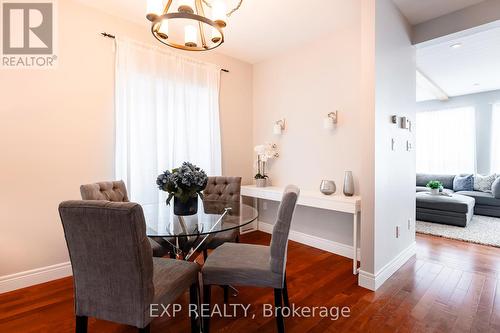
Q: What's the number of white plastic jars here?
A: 0